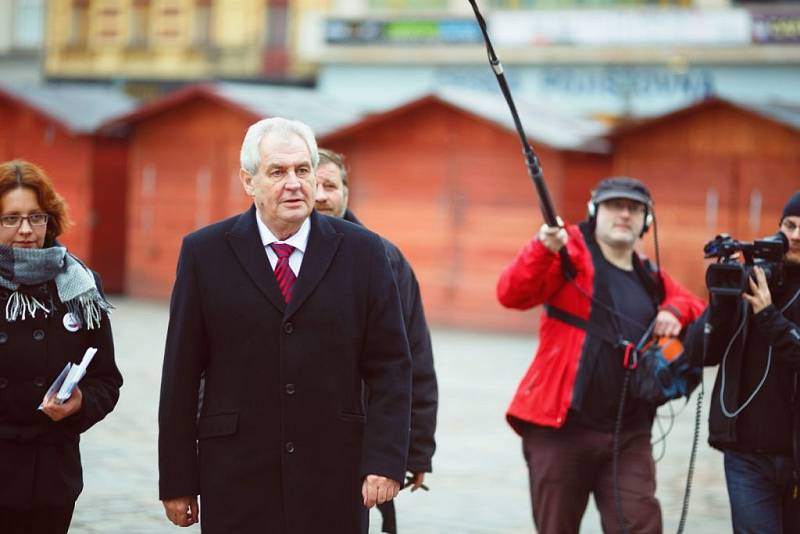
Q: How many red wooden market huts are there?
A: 4